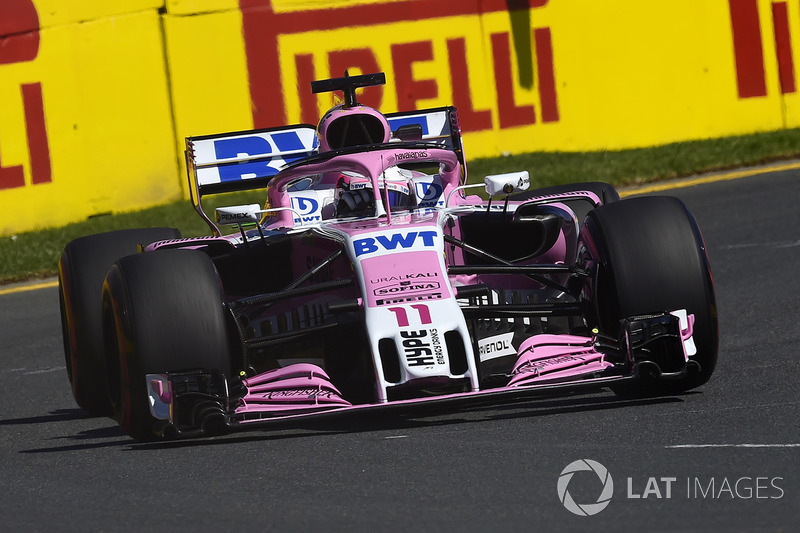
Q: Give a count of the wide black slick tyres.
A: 4